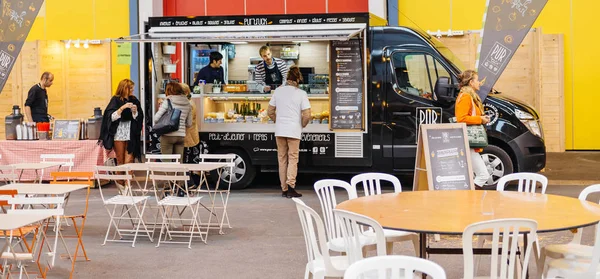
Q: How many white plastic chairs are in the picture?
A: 9